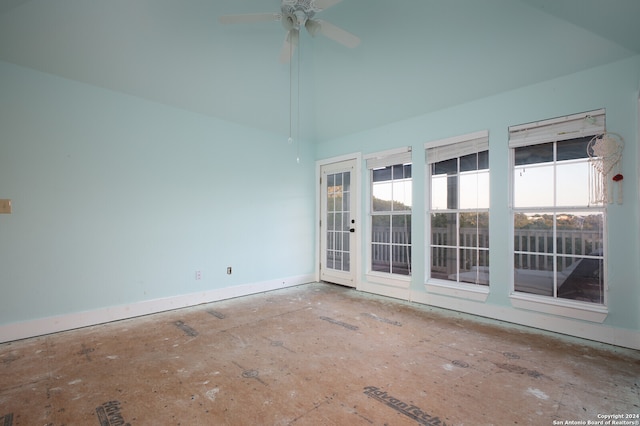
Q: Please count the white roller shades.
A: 3